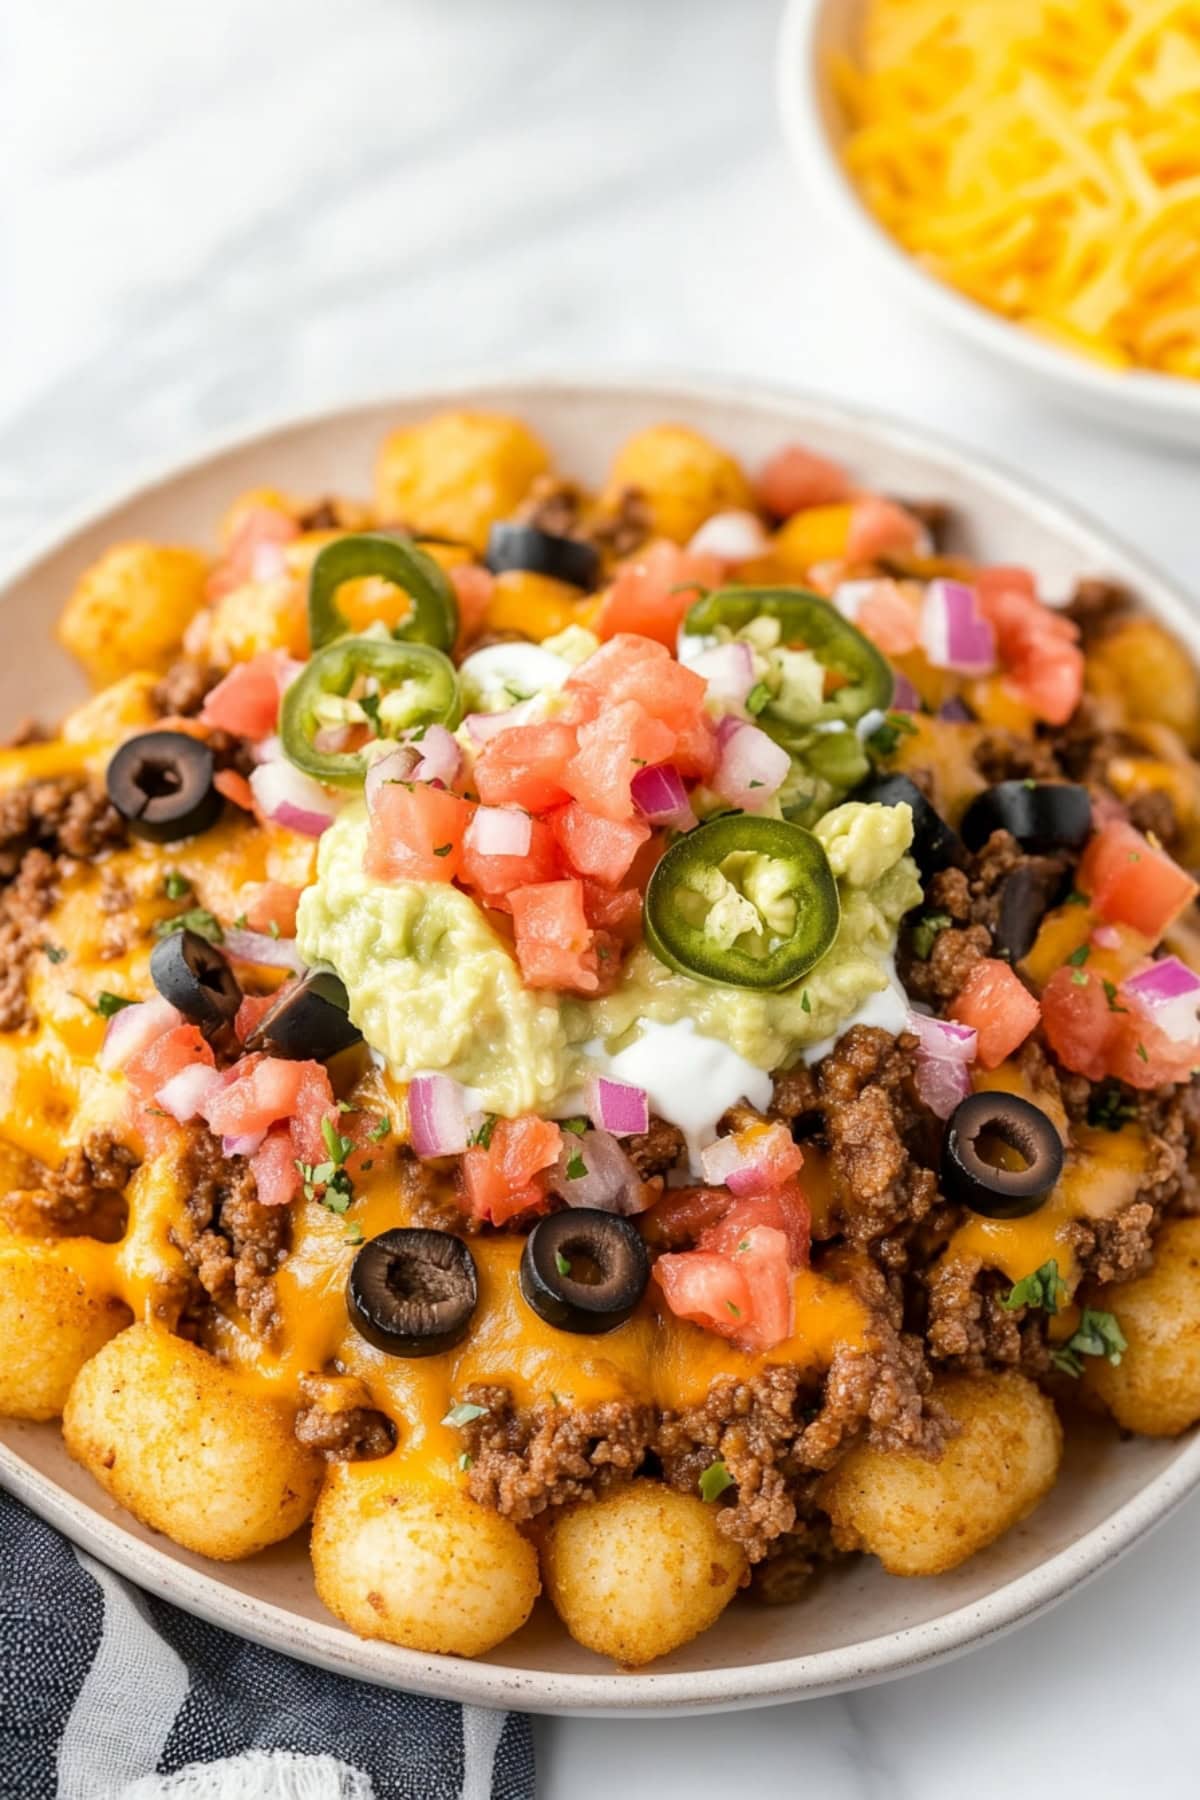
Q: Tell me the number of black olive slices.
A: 10